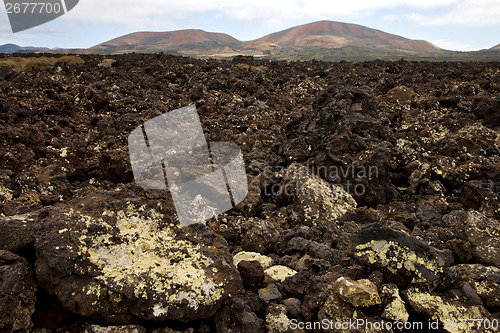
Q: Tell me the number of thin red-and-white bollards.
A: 0